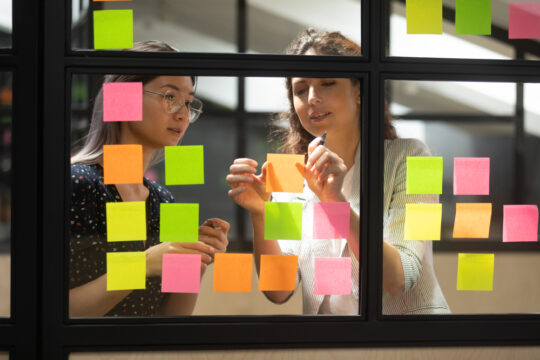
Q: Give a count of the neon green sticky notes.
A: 6